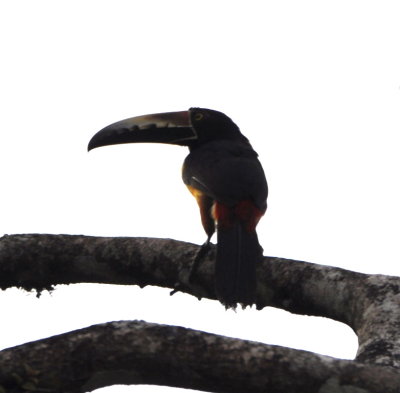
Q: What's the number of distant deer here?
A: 0